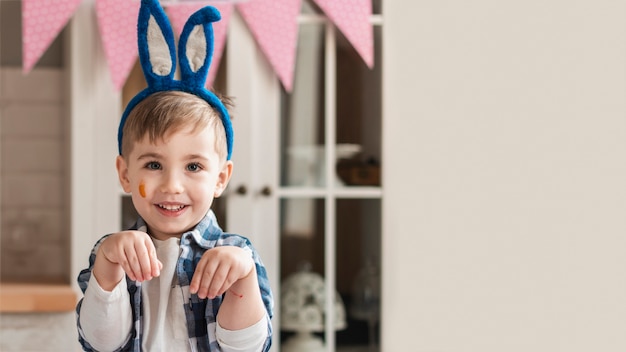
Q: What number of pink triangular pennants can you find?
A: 5